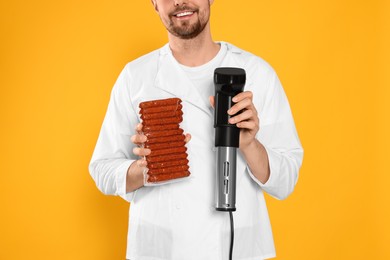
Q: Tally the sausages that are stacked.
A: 13